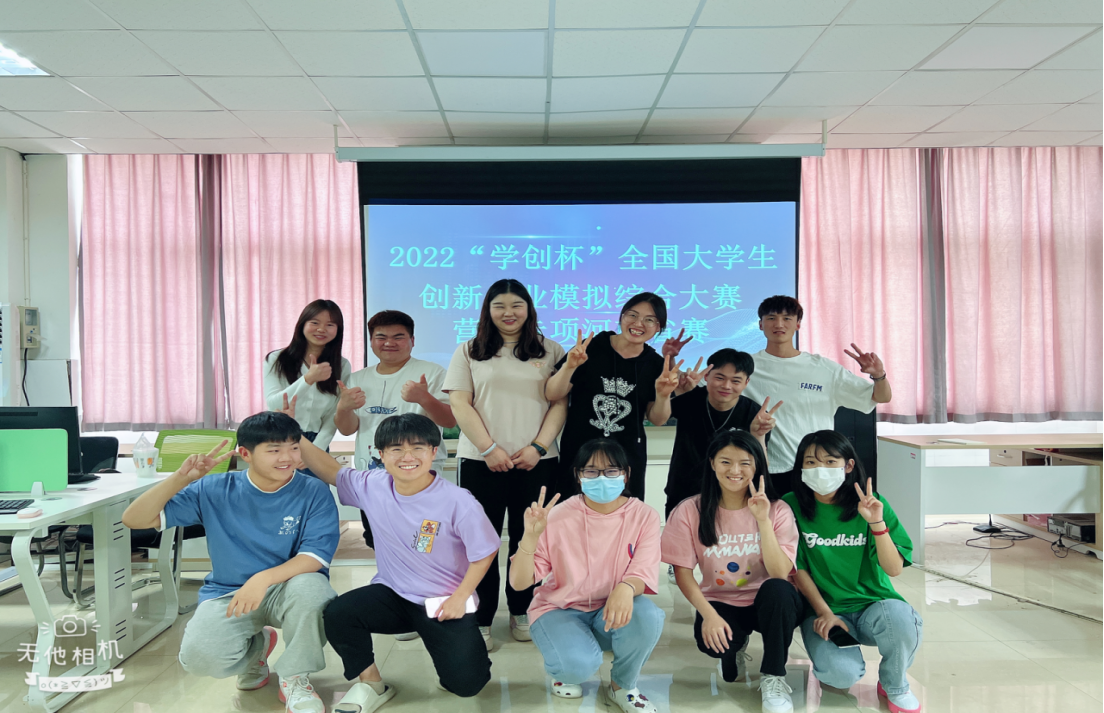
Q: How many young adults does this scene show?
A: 11